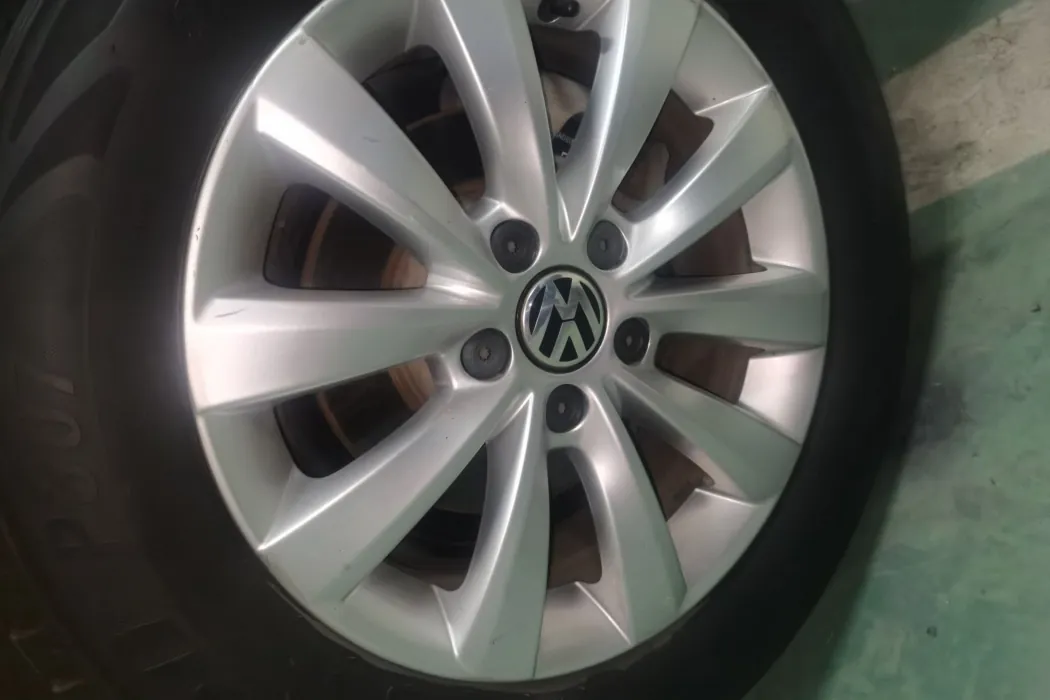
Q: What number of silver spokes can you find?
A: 10